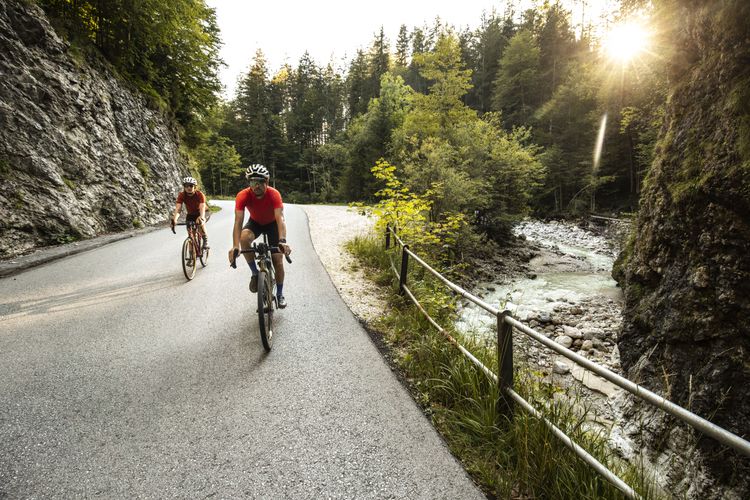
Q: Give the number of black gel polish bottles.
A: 0